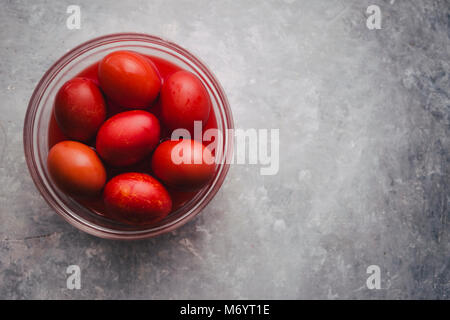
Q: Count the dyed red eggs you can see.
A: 7